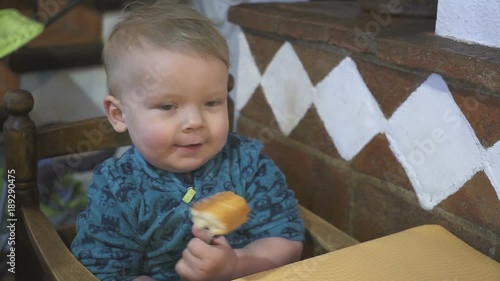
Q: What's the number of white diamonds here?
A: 5